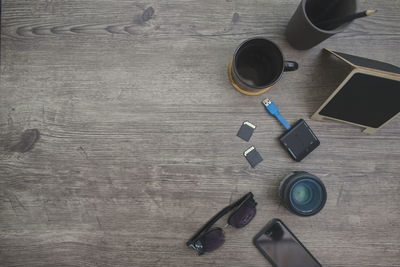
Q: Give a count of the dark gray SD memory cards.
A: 2